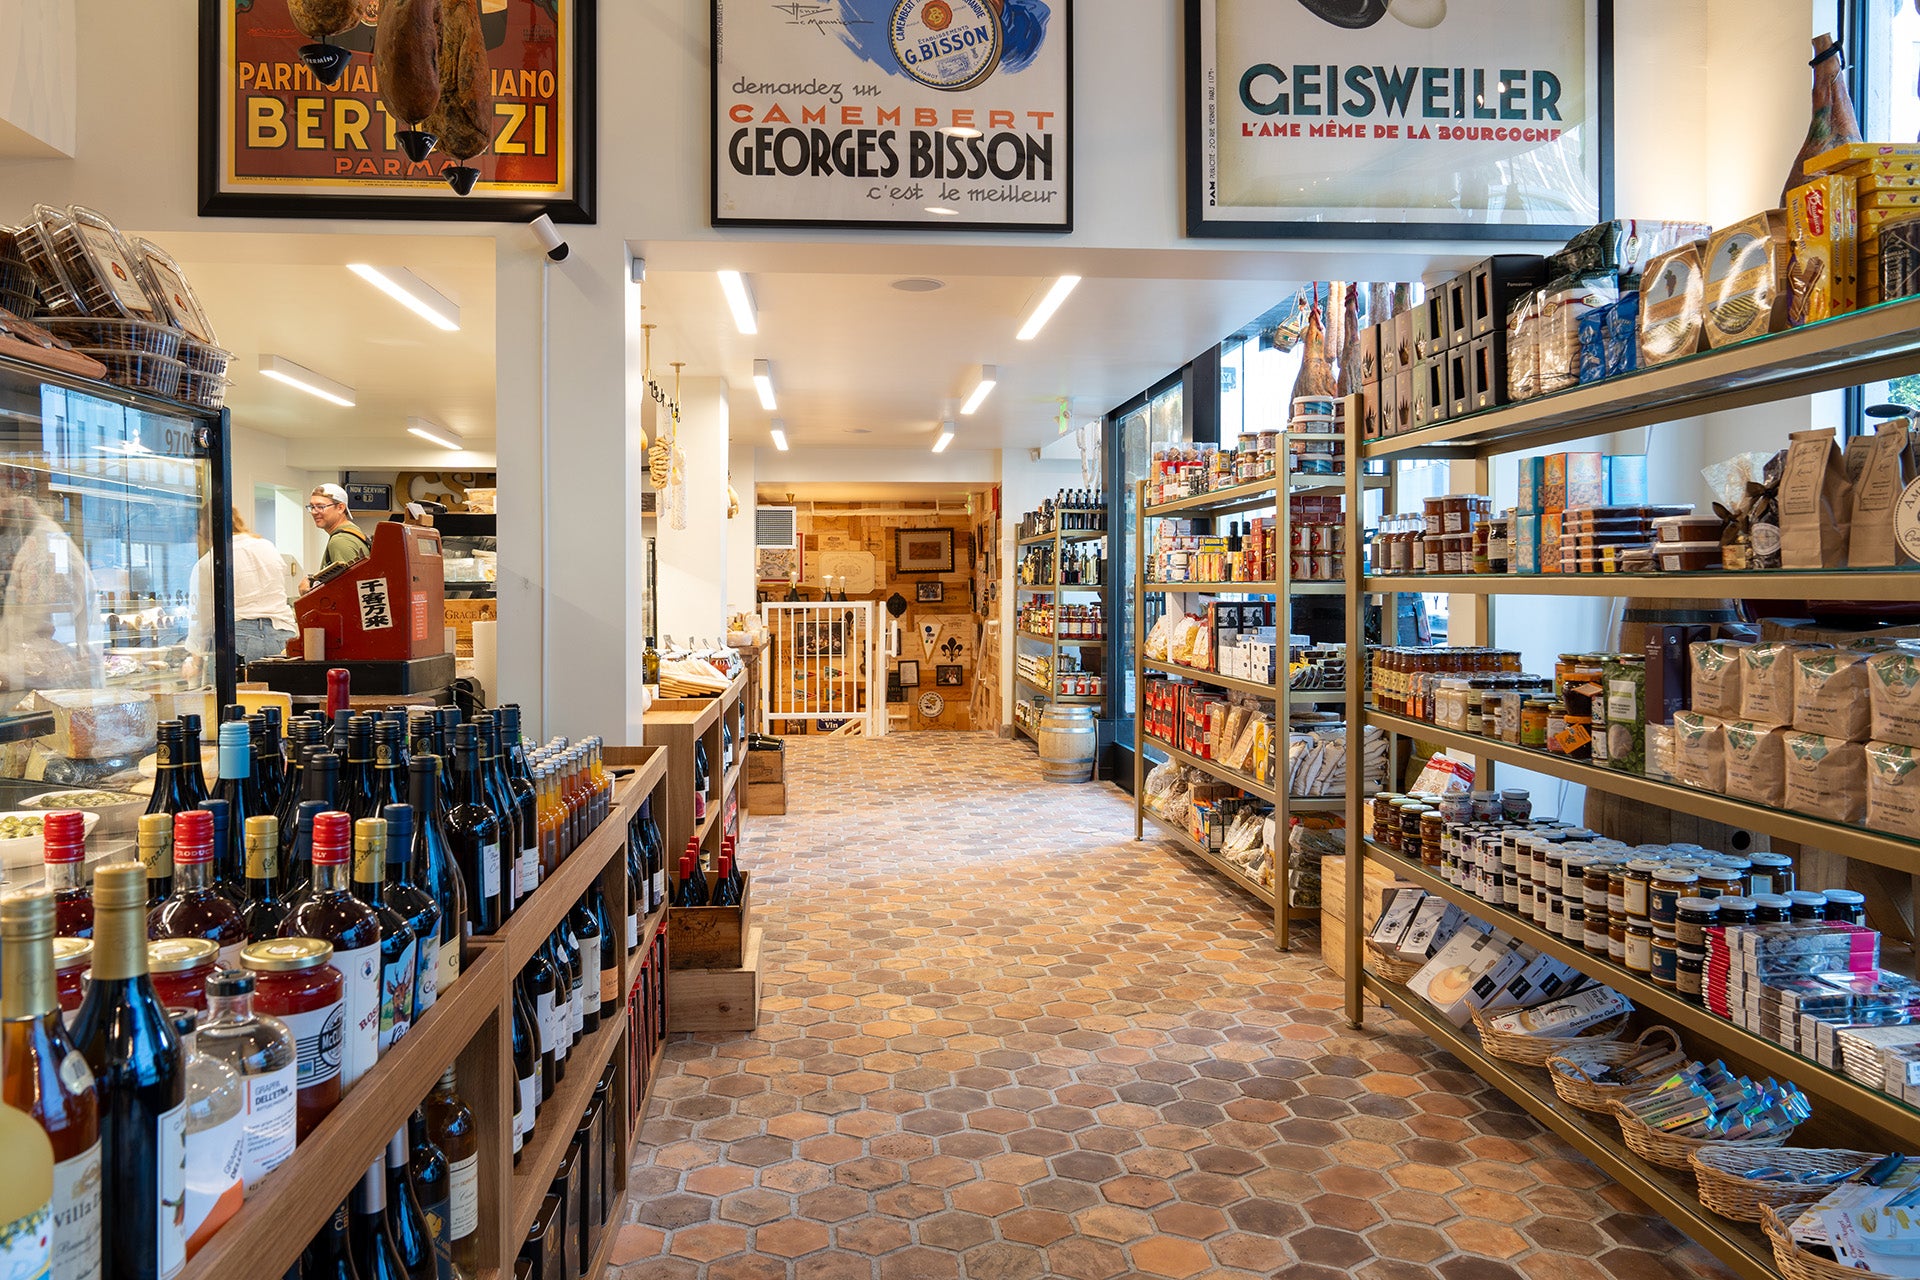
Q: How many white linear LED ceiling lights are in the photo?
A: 9